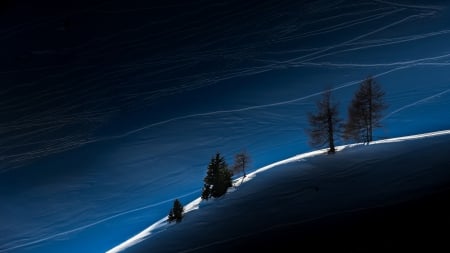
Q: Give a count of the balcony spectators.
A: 0